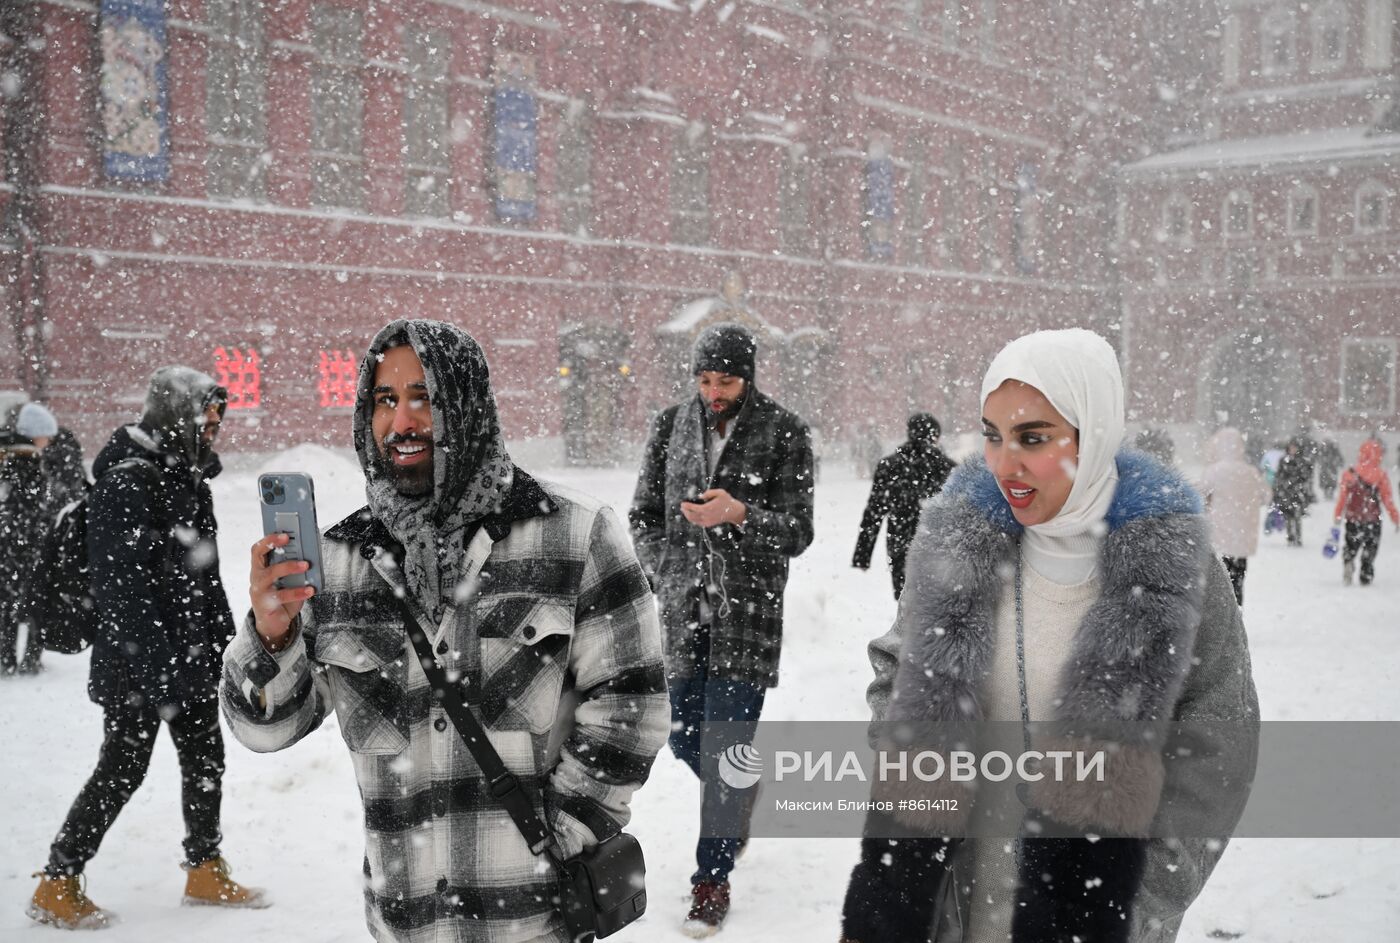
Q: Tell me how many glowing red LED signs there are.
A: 2